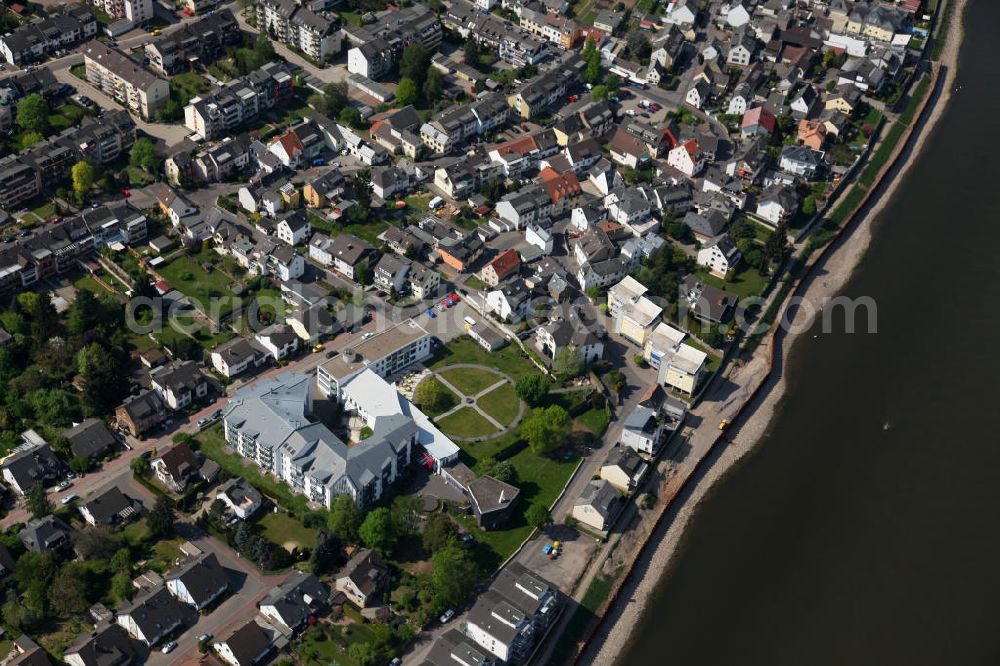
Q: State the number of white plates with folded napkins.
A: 0